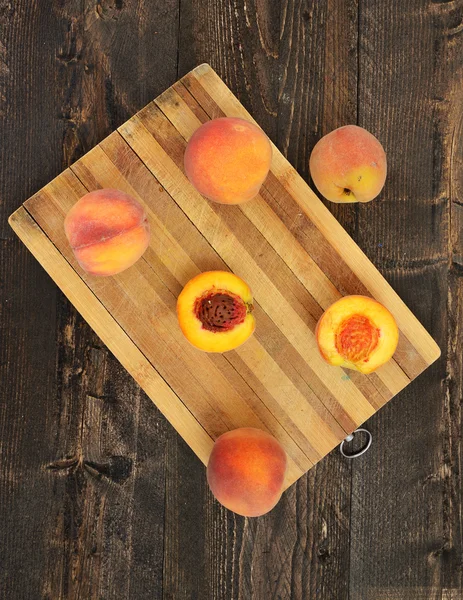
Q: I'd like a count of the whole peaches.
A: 4